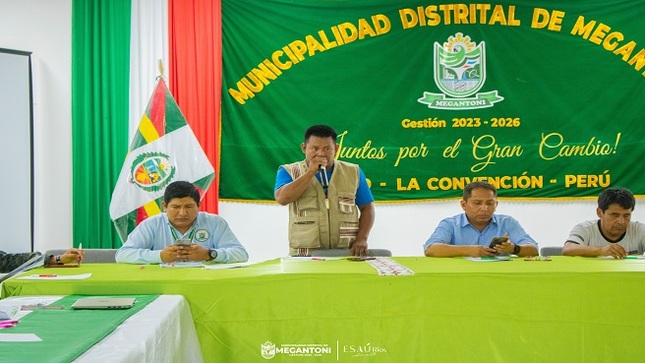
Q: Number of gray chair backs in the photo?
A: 3